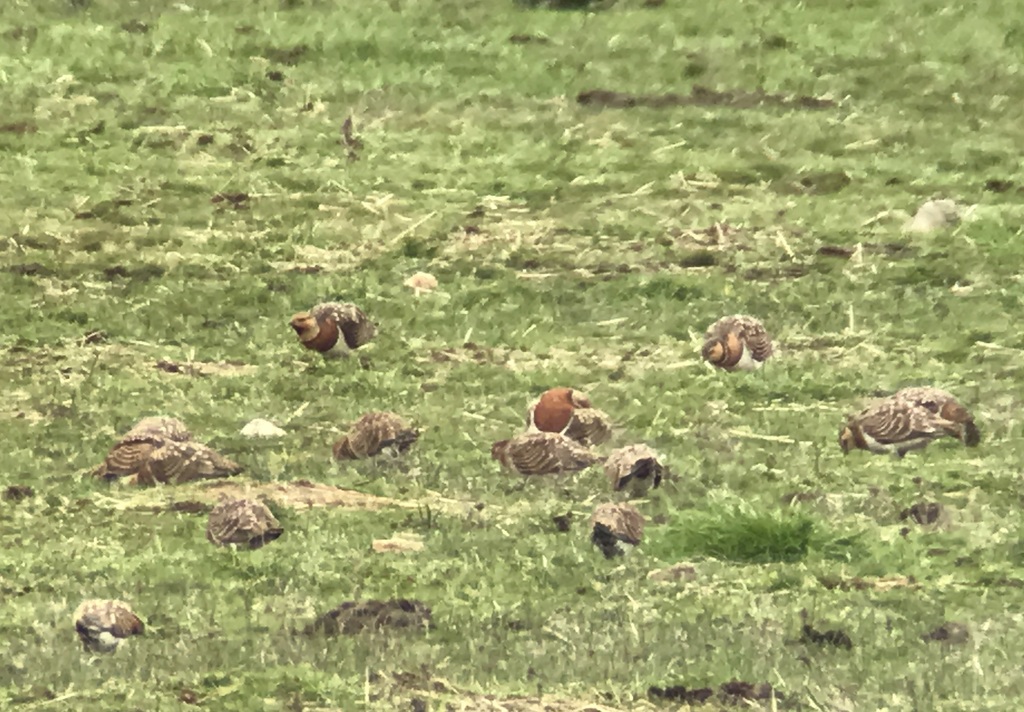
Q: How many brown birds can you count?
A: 13